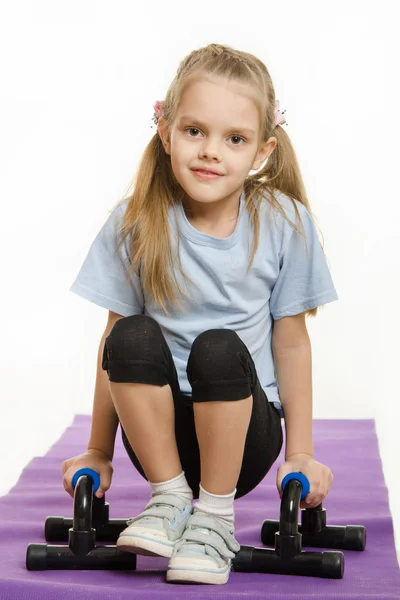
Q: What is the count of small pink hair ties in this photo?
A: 2